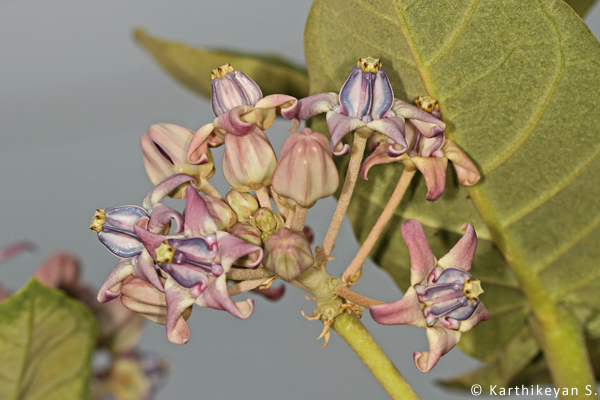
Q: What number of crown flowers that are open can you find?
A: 6